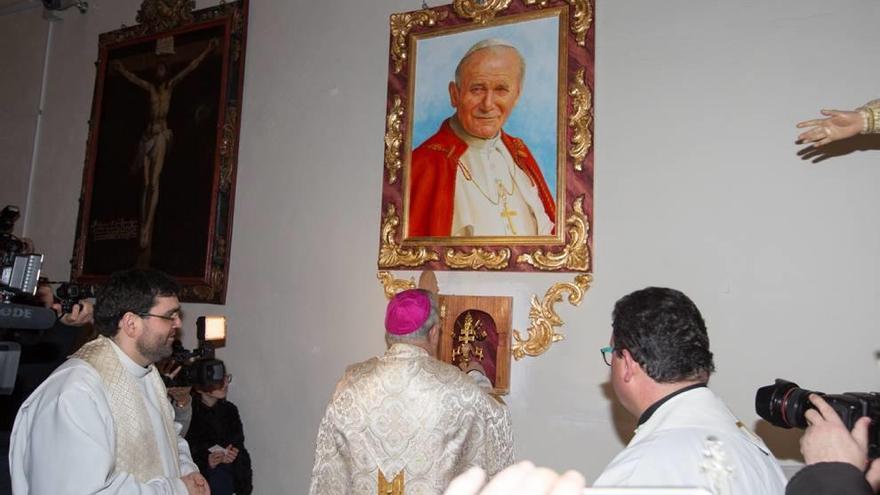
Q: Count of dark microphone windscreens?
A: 1